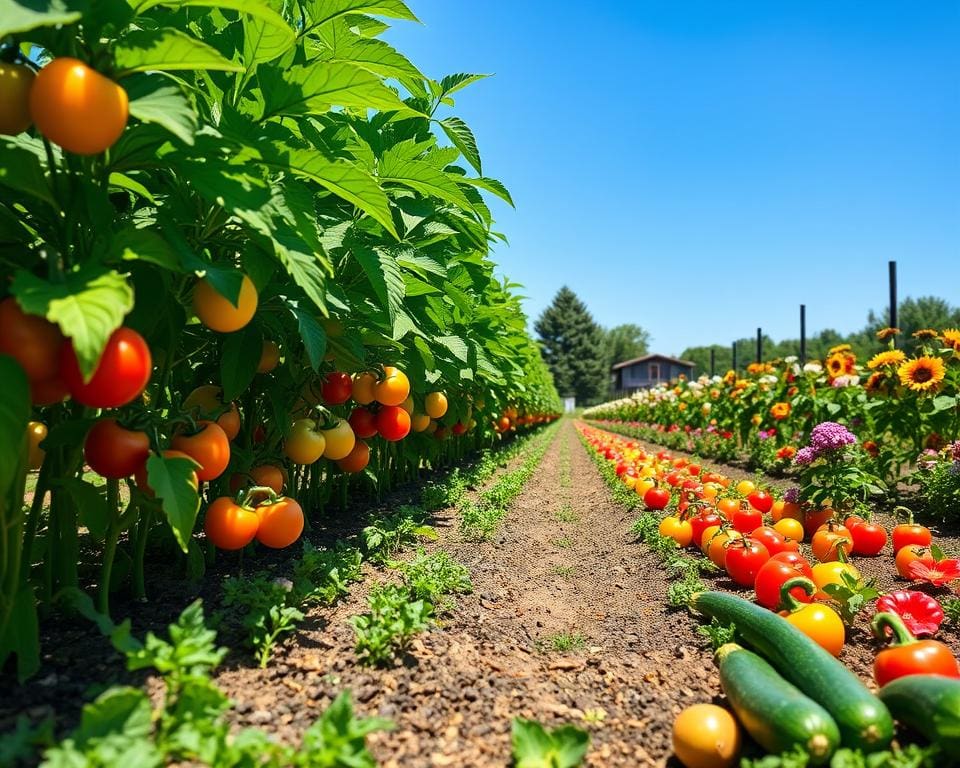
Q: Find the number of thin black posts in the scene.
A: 5